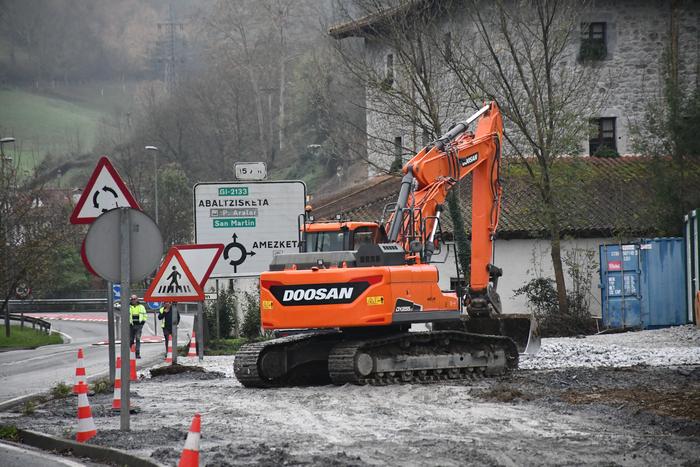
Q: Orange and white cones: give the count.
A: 7